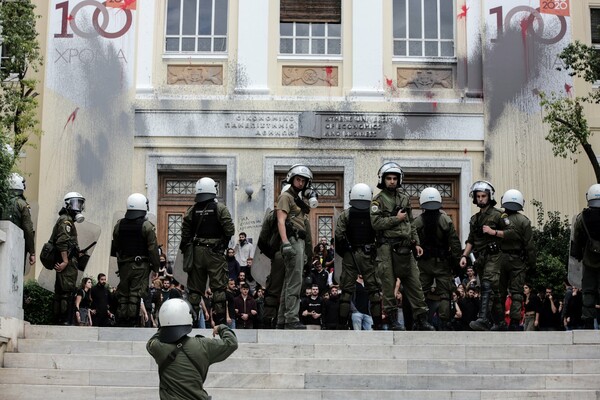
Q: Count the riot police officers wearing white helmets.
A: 12